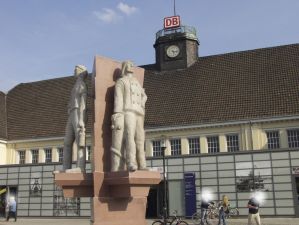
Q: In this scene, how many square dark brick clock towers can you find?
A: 1